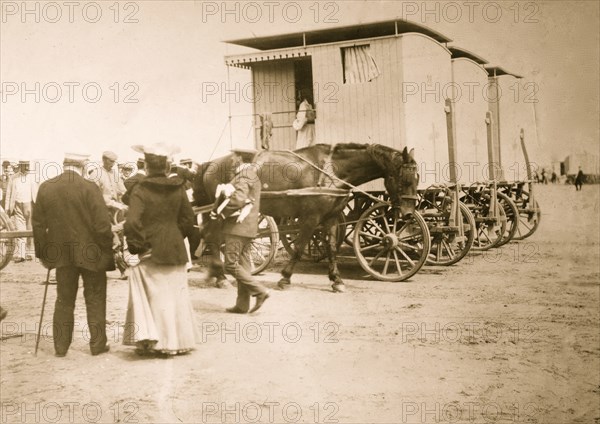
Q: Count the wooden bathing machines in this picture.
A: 3